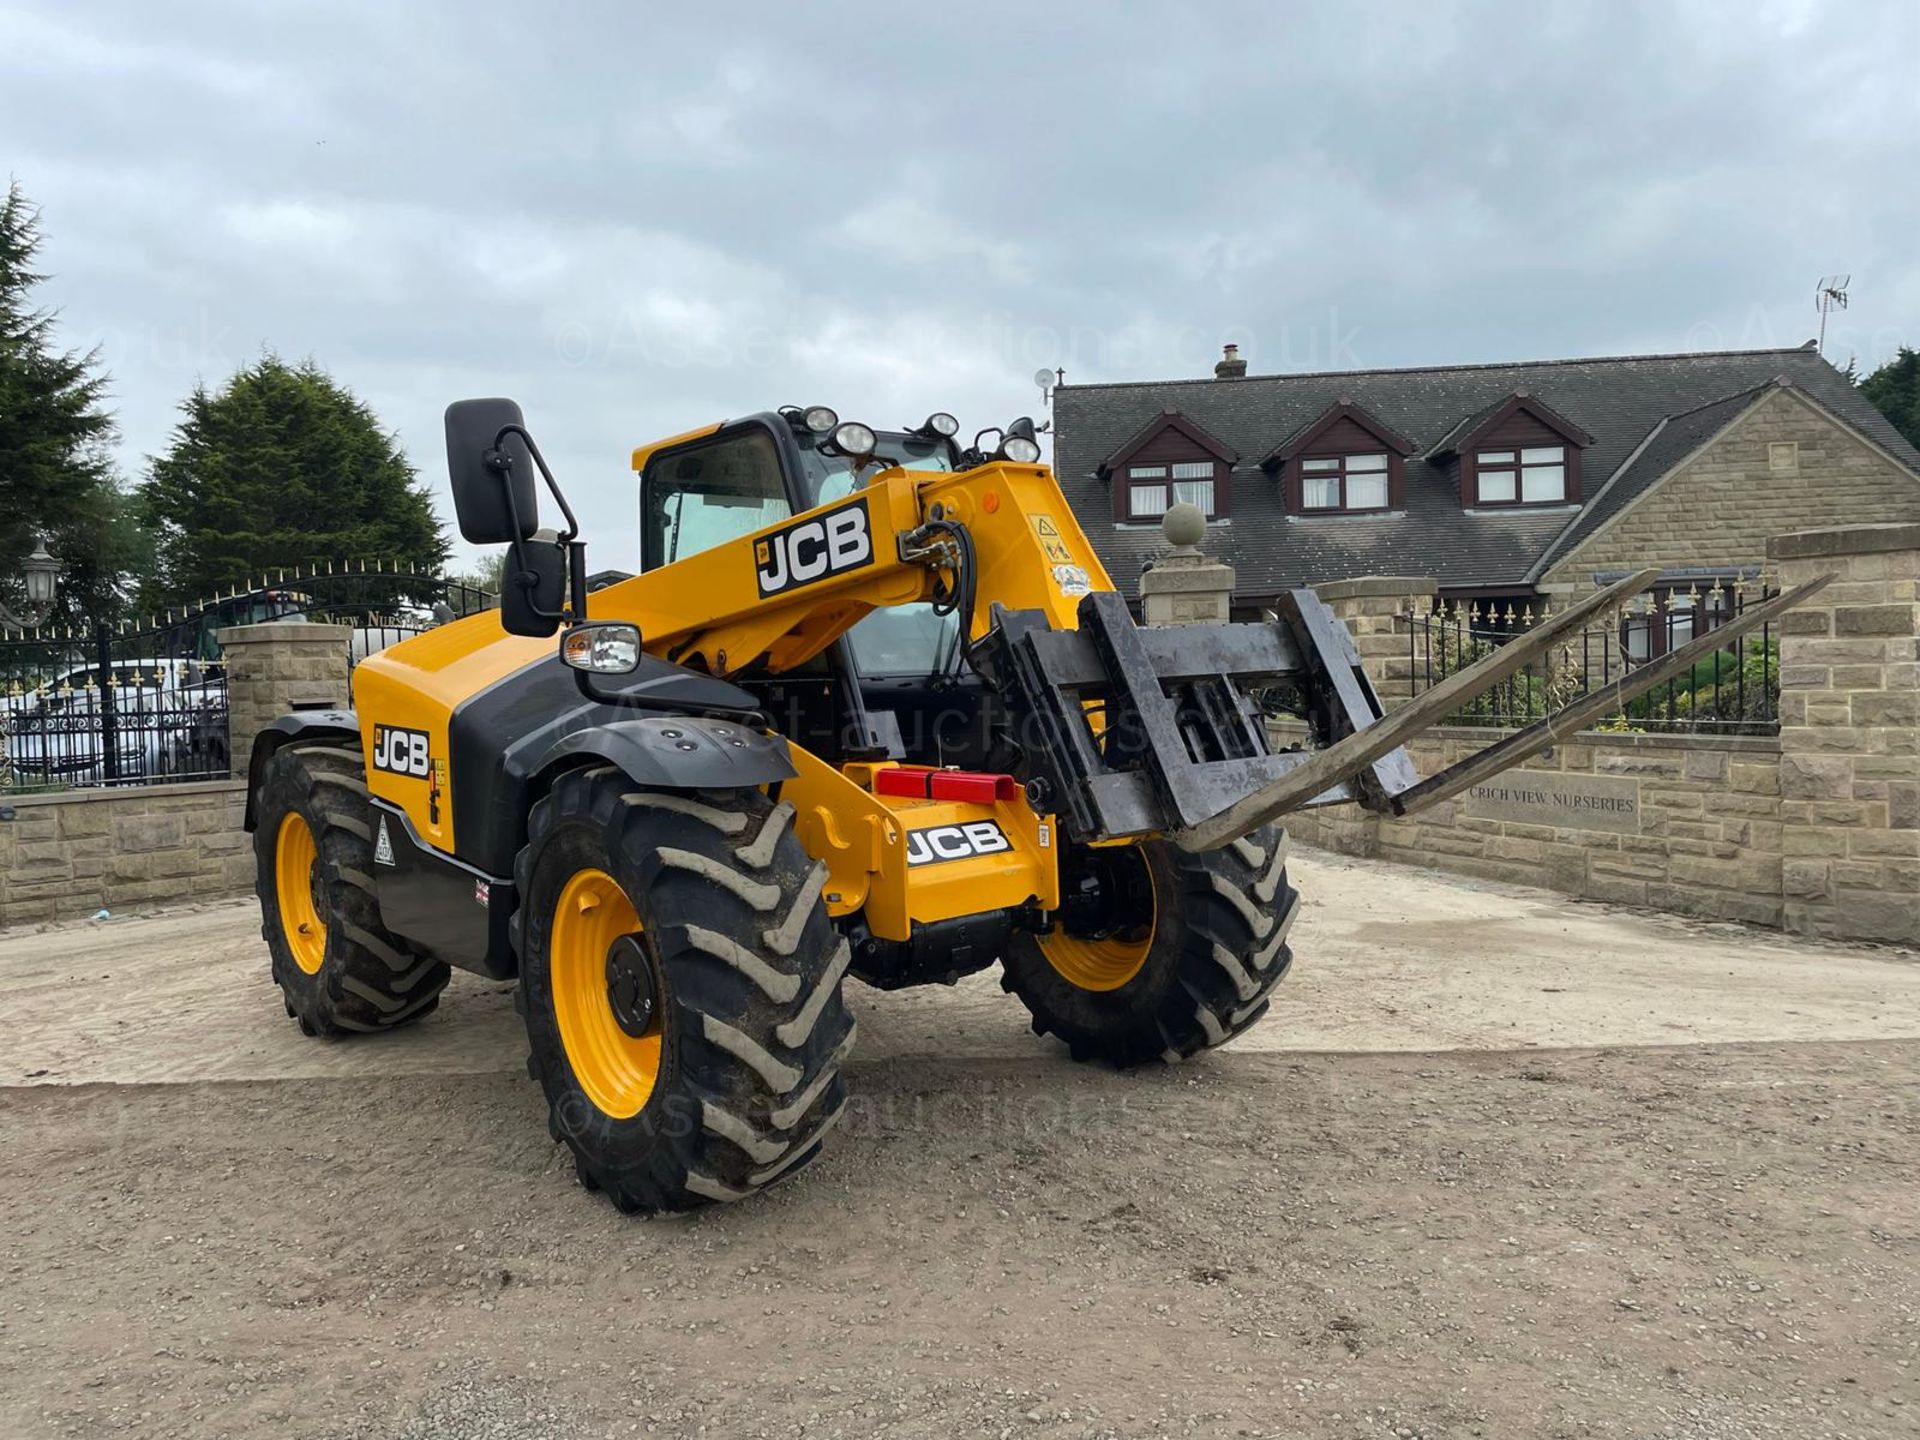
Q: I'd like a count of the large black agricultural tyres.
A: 3